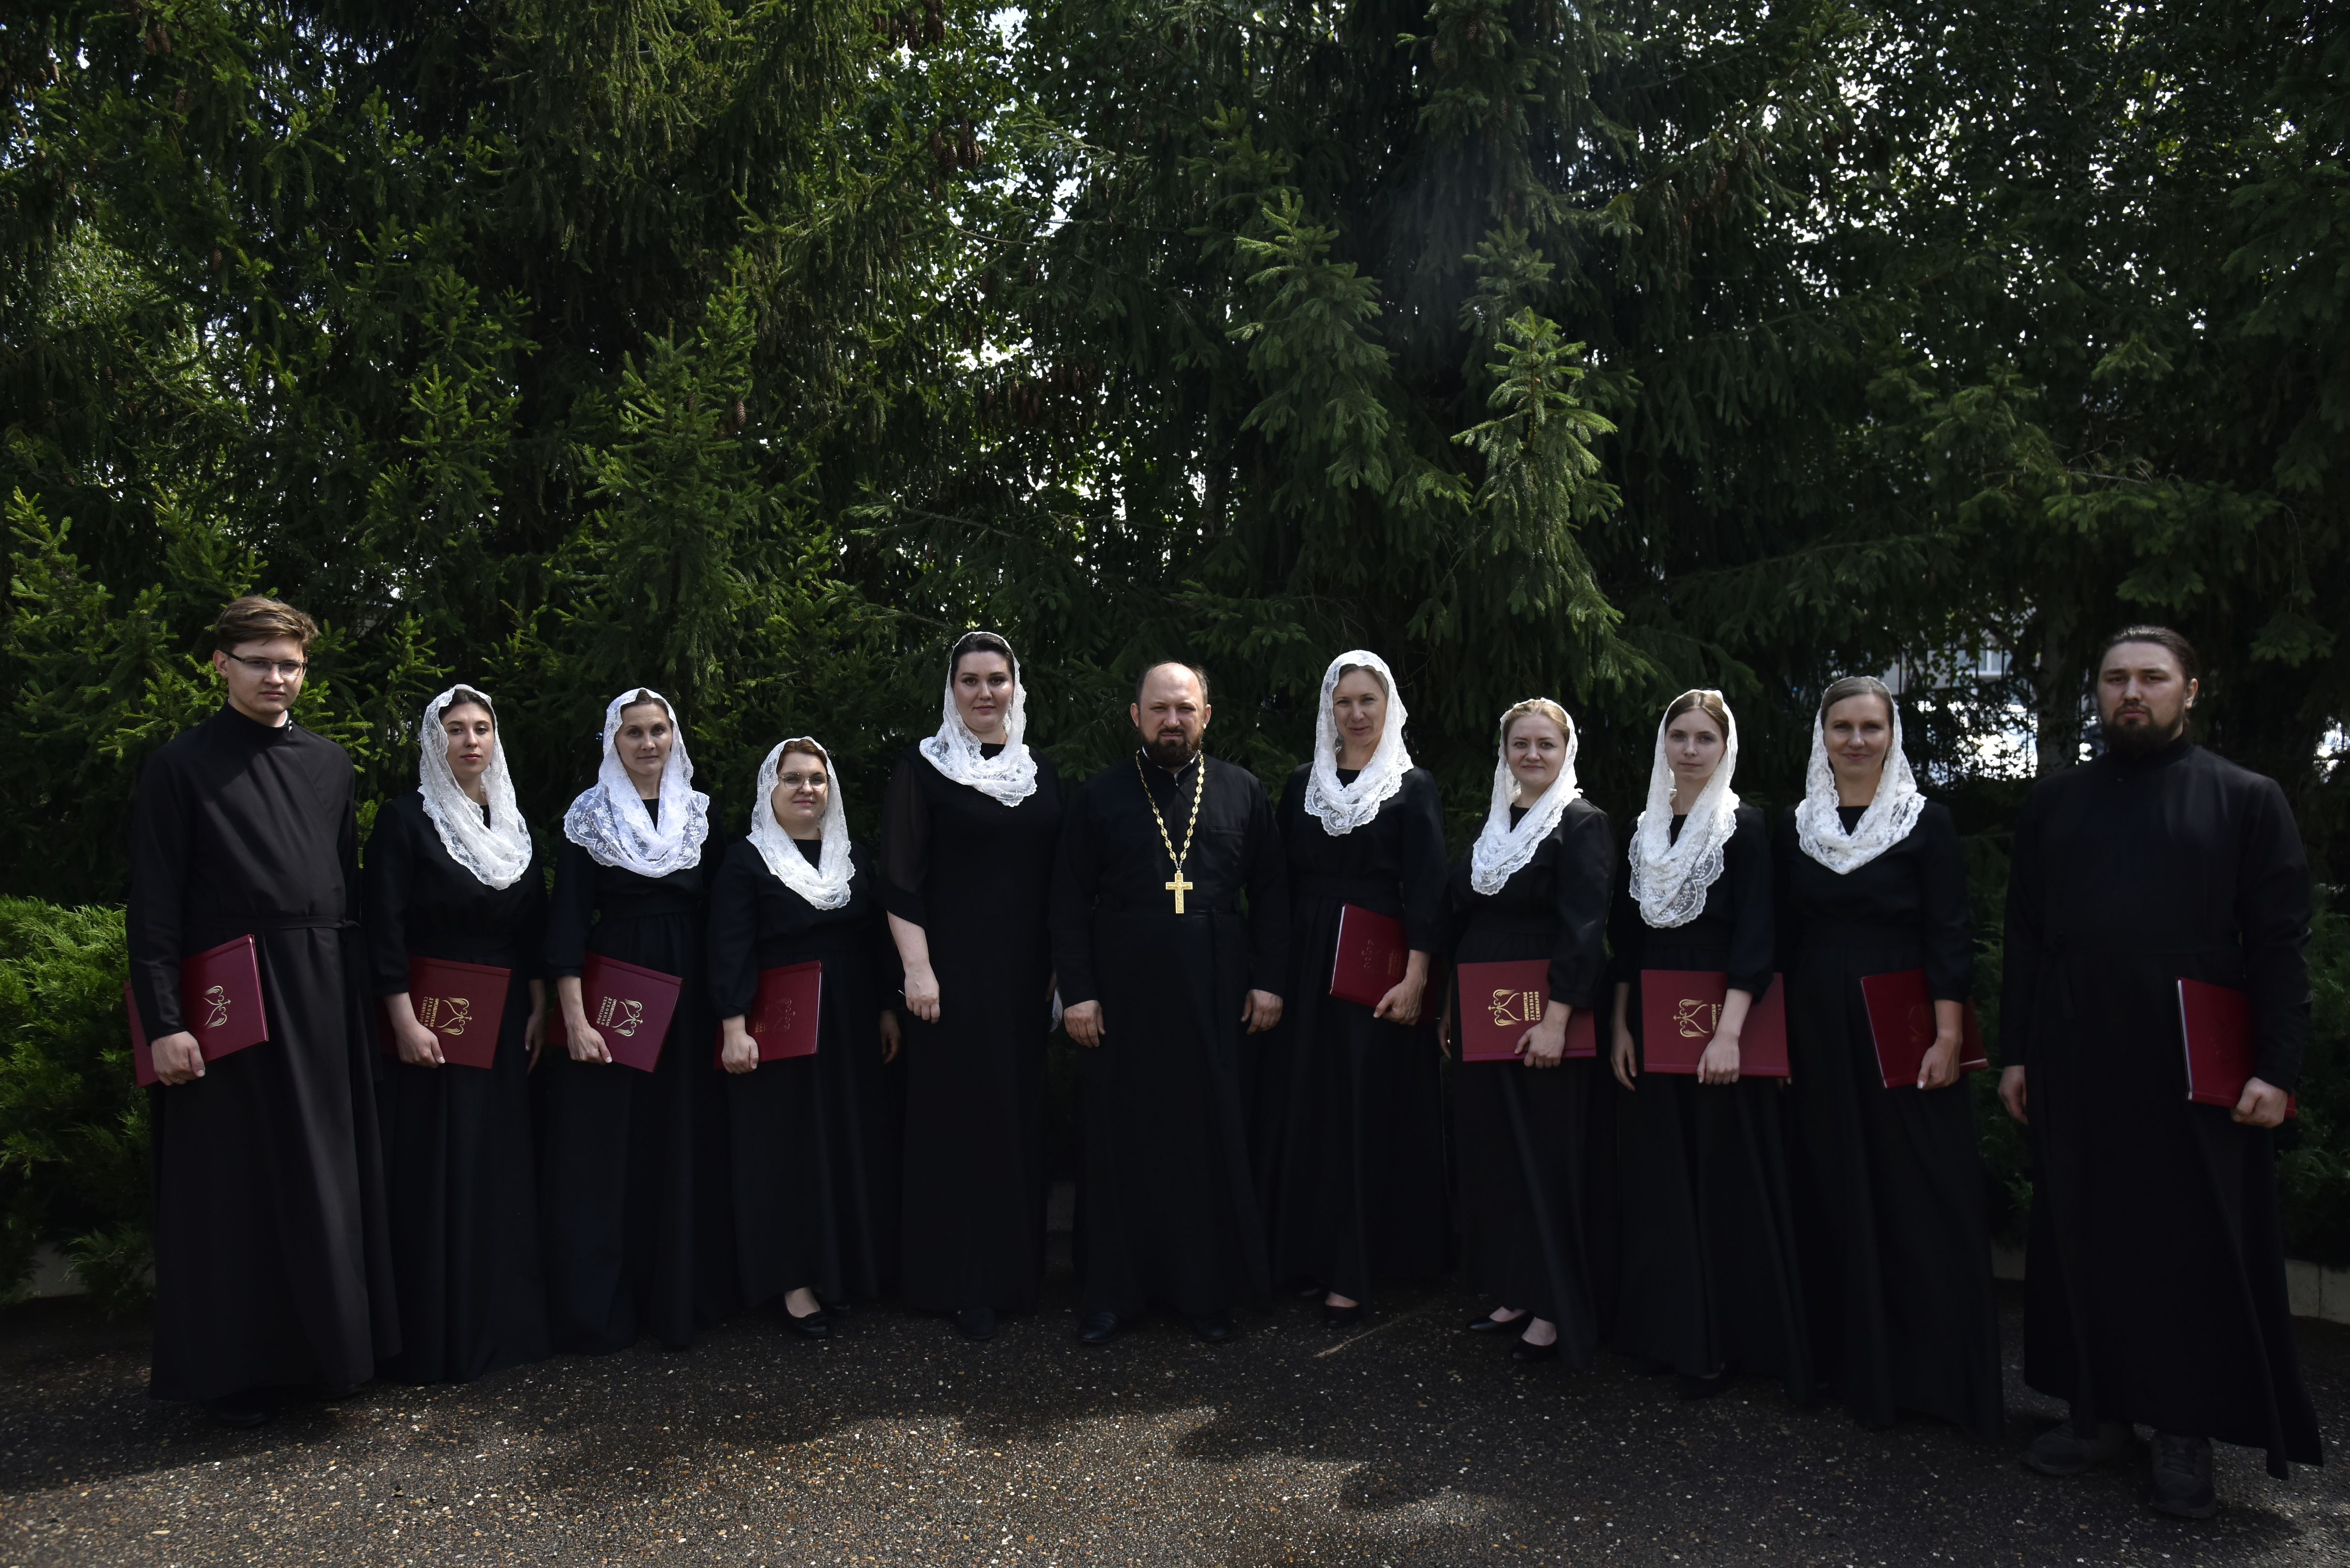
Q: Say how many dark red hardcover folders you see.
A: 9